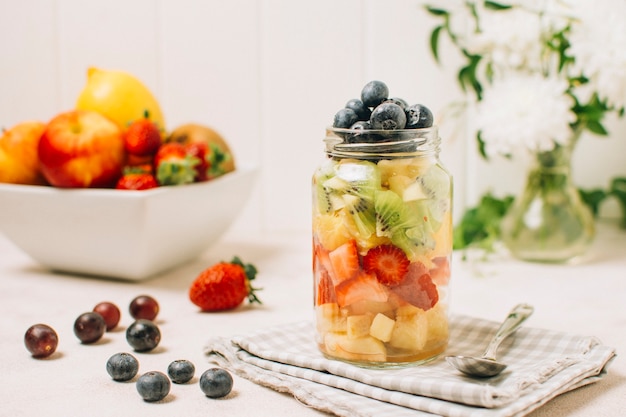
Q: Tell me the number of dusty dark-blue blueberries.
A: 11